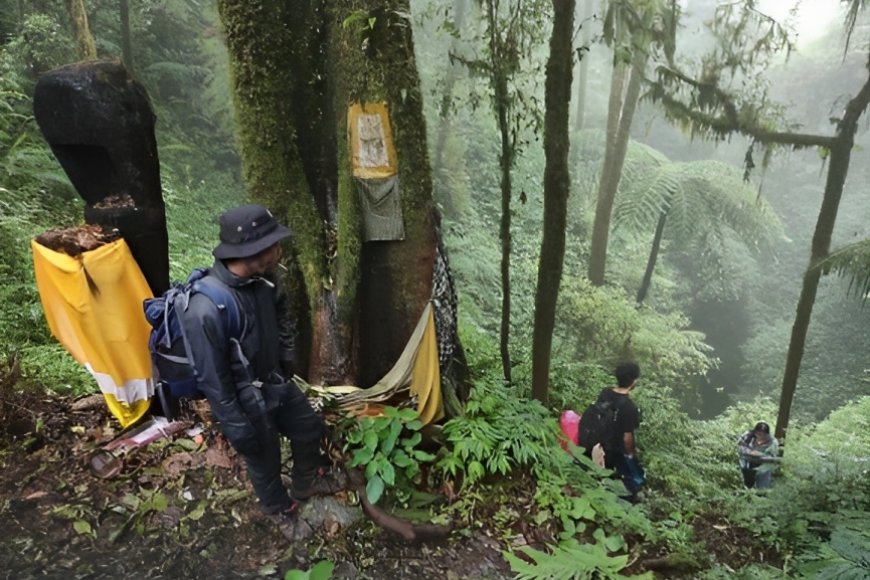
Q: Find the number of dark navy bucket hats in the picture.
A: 1